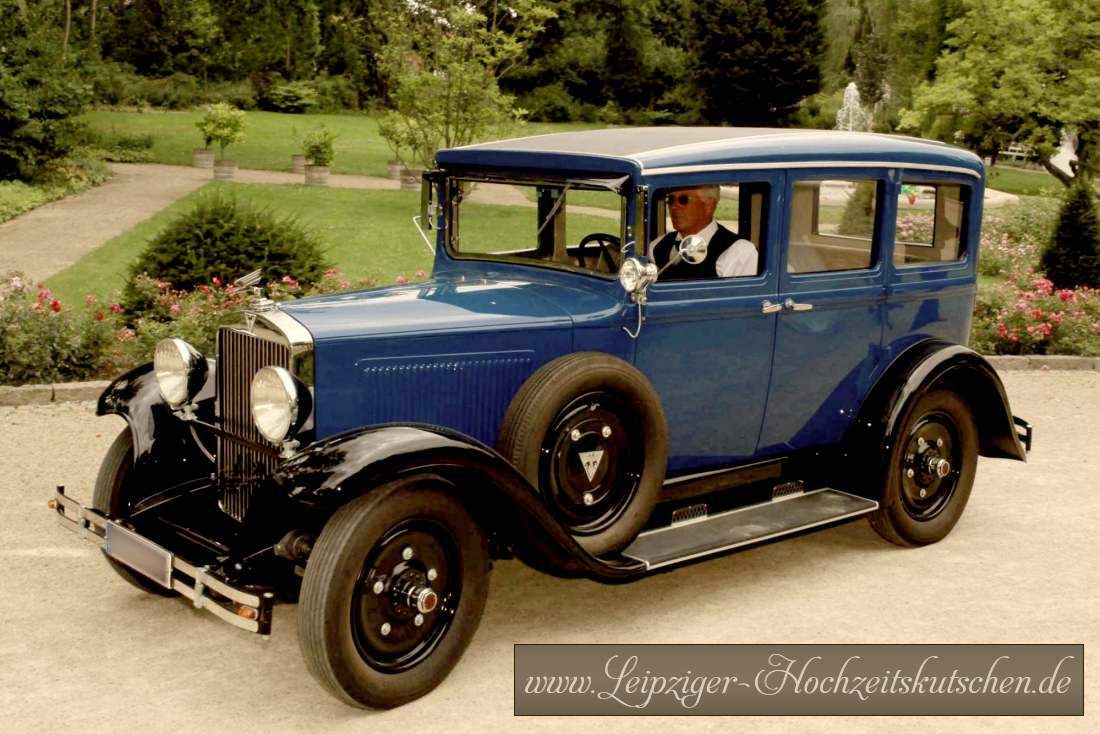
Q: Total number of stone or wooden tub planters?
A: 6